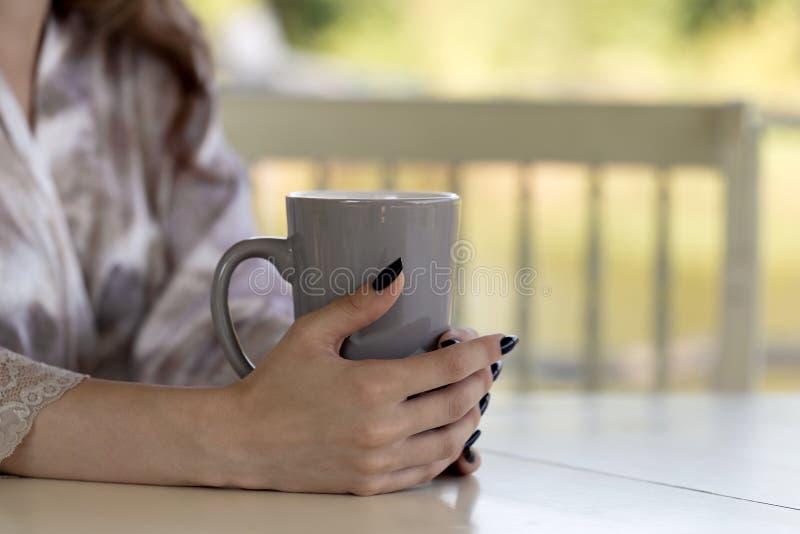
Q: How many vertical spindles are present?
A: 6